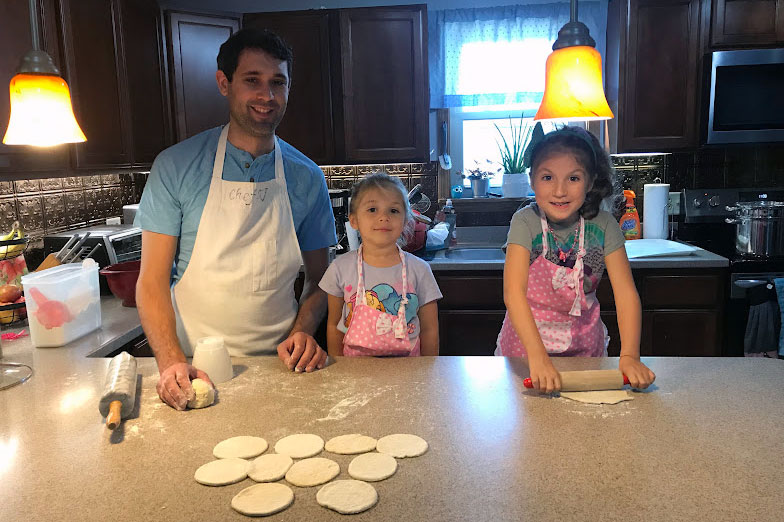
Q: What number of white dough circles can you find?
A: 10